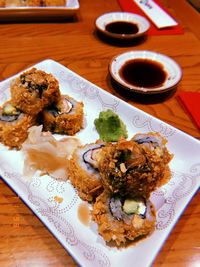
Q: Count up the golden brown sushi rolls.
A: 7